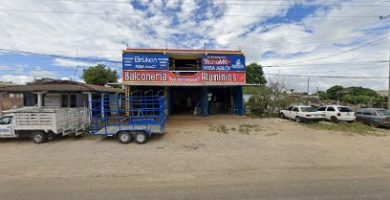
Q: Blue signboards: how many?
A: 2